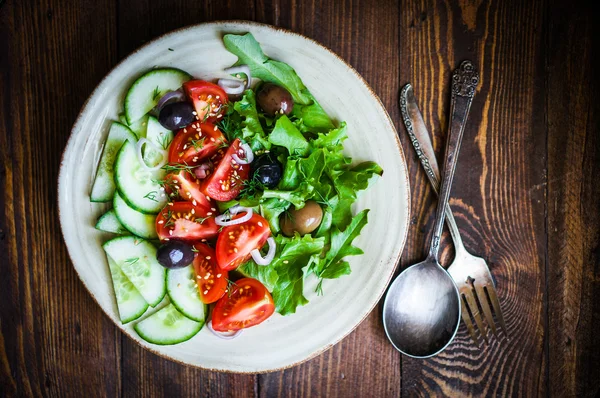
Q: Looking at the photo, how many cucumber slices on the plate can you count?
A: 11